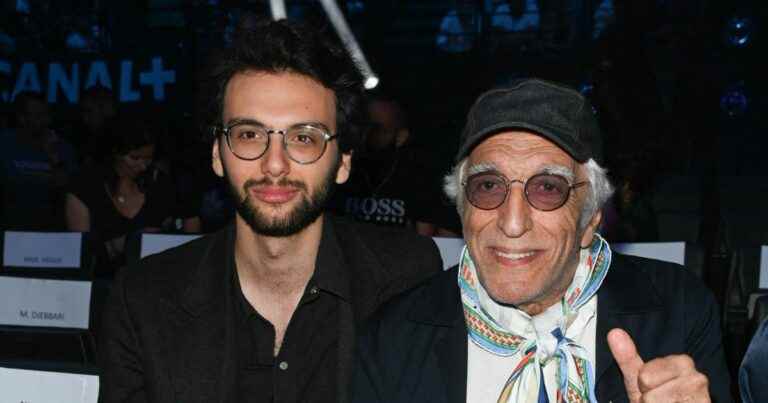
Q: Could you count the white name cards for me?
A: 7